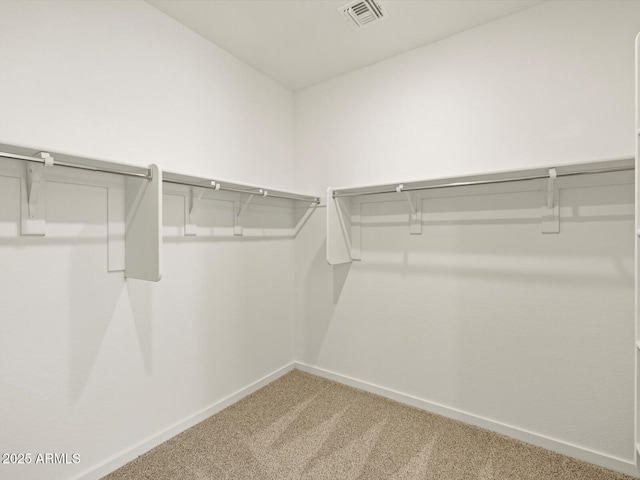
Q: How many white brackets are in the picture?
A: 5